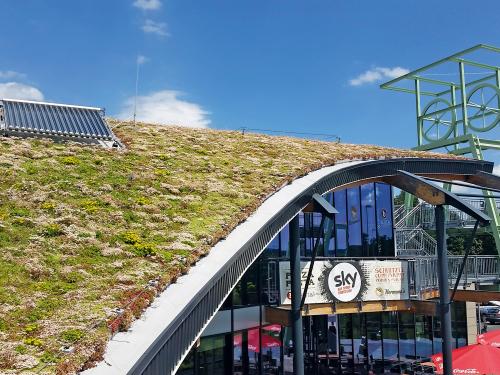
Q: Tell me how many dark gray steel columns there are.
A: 2